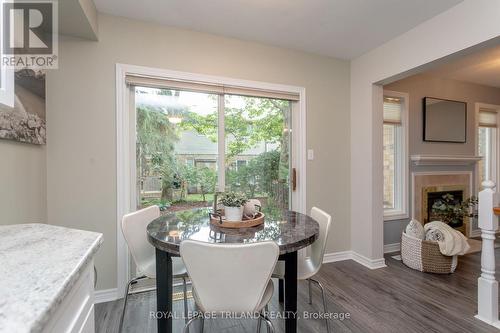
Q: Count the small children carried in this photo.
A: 0